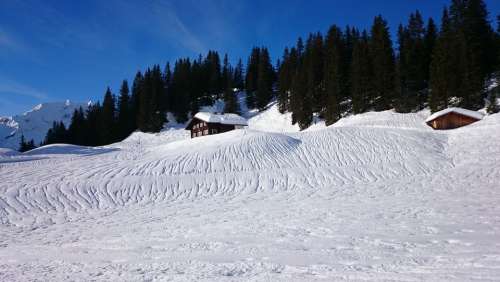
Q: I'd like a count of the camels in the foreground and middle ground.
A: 0